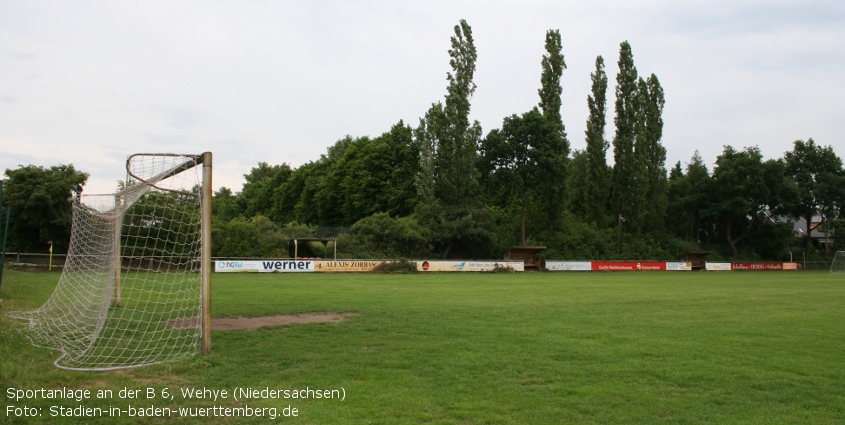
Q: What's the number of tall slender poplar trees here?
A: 5